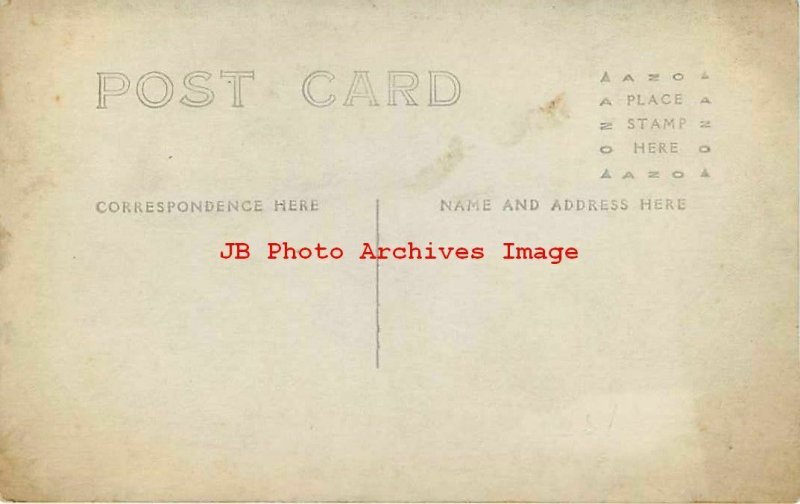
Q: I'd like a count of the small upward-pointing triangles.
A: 4